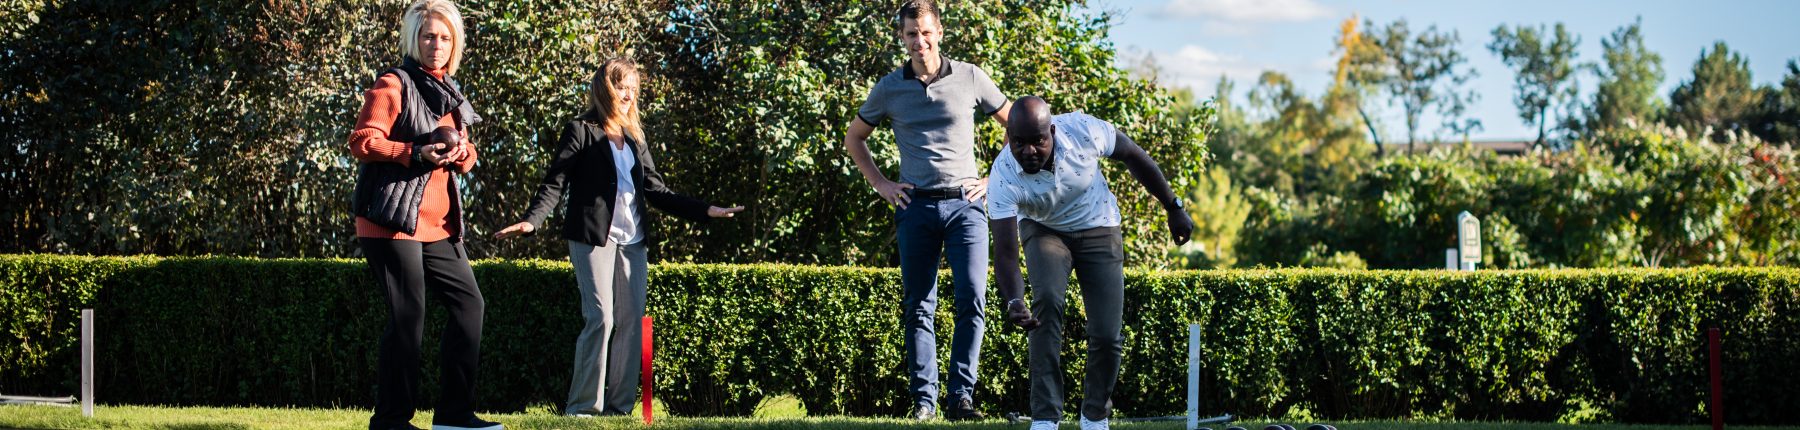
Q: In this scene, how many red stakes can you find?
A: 2